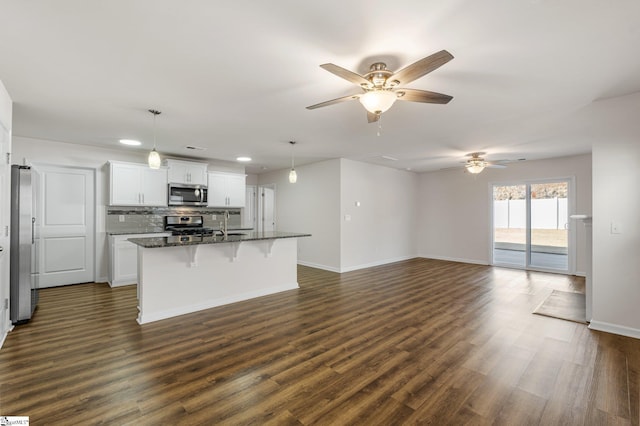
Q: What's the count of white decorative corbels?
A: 3